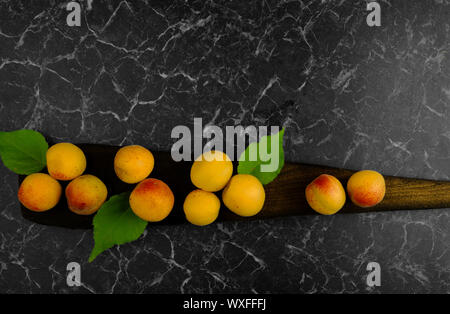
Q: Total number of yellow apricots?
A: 10